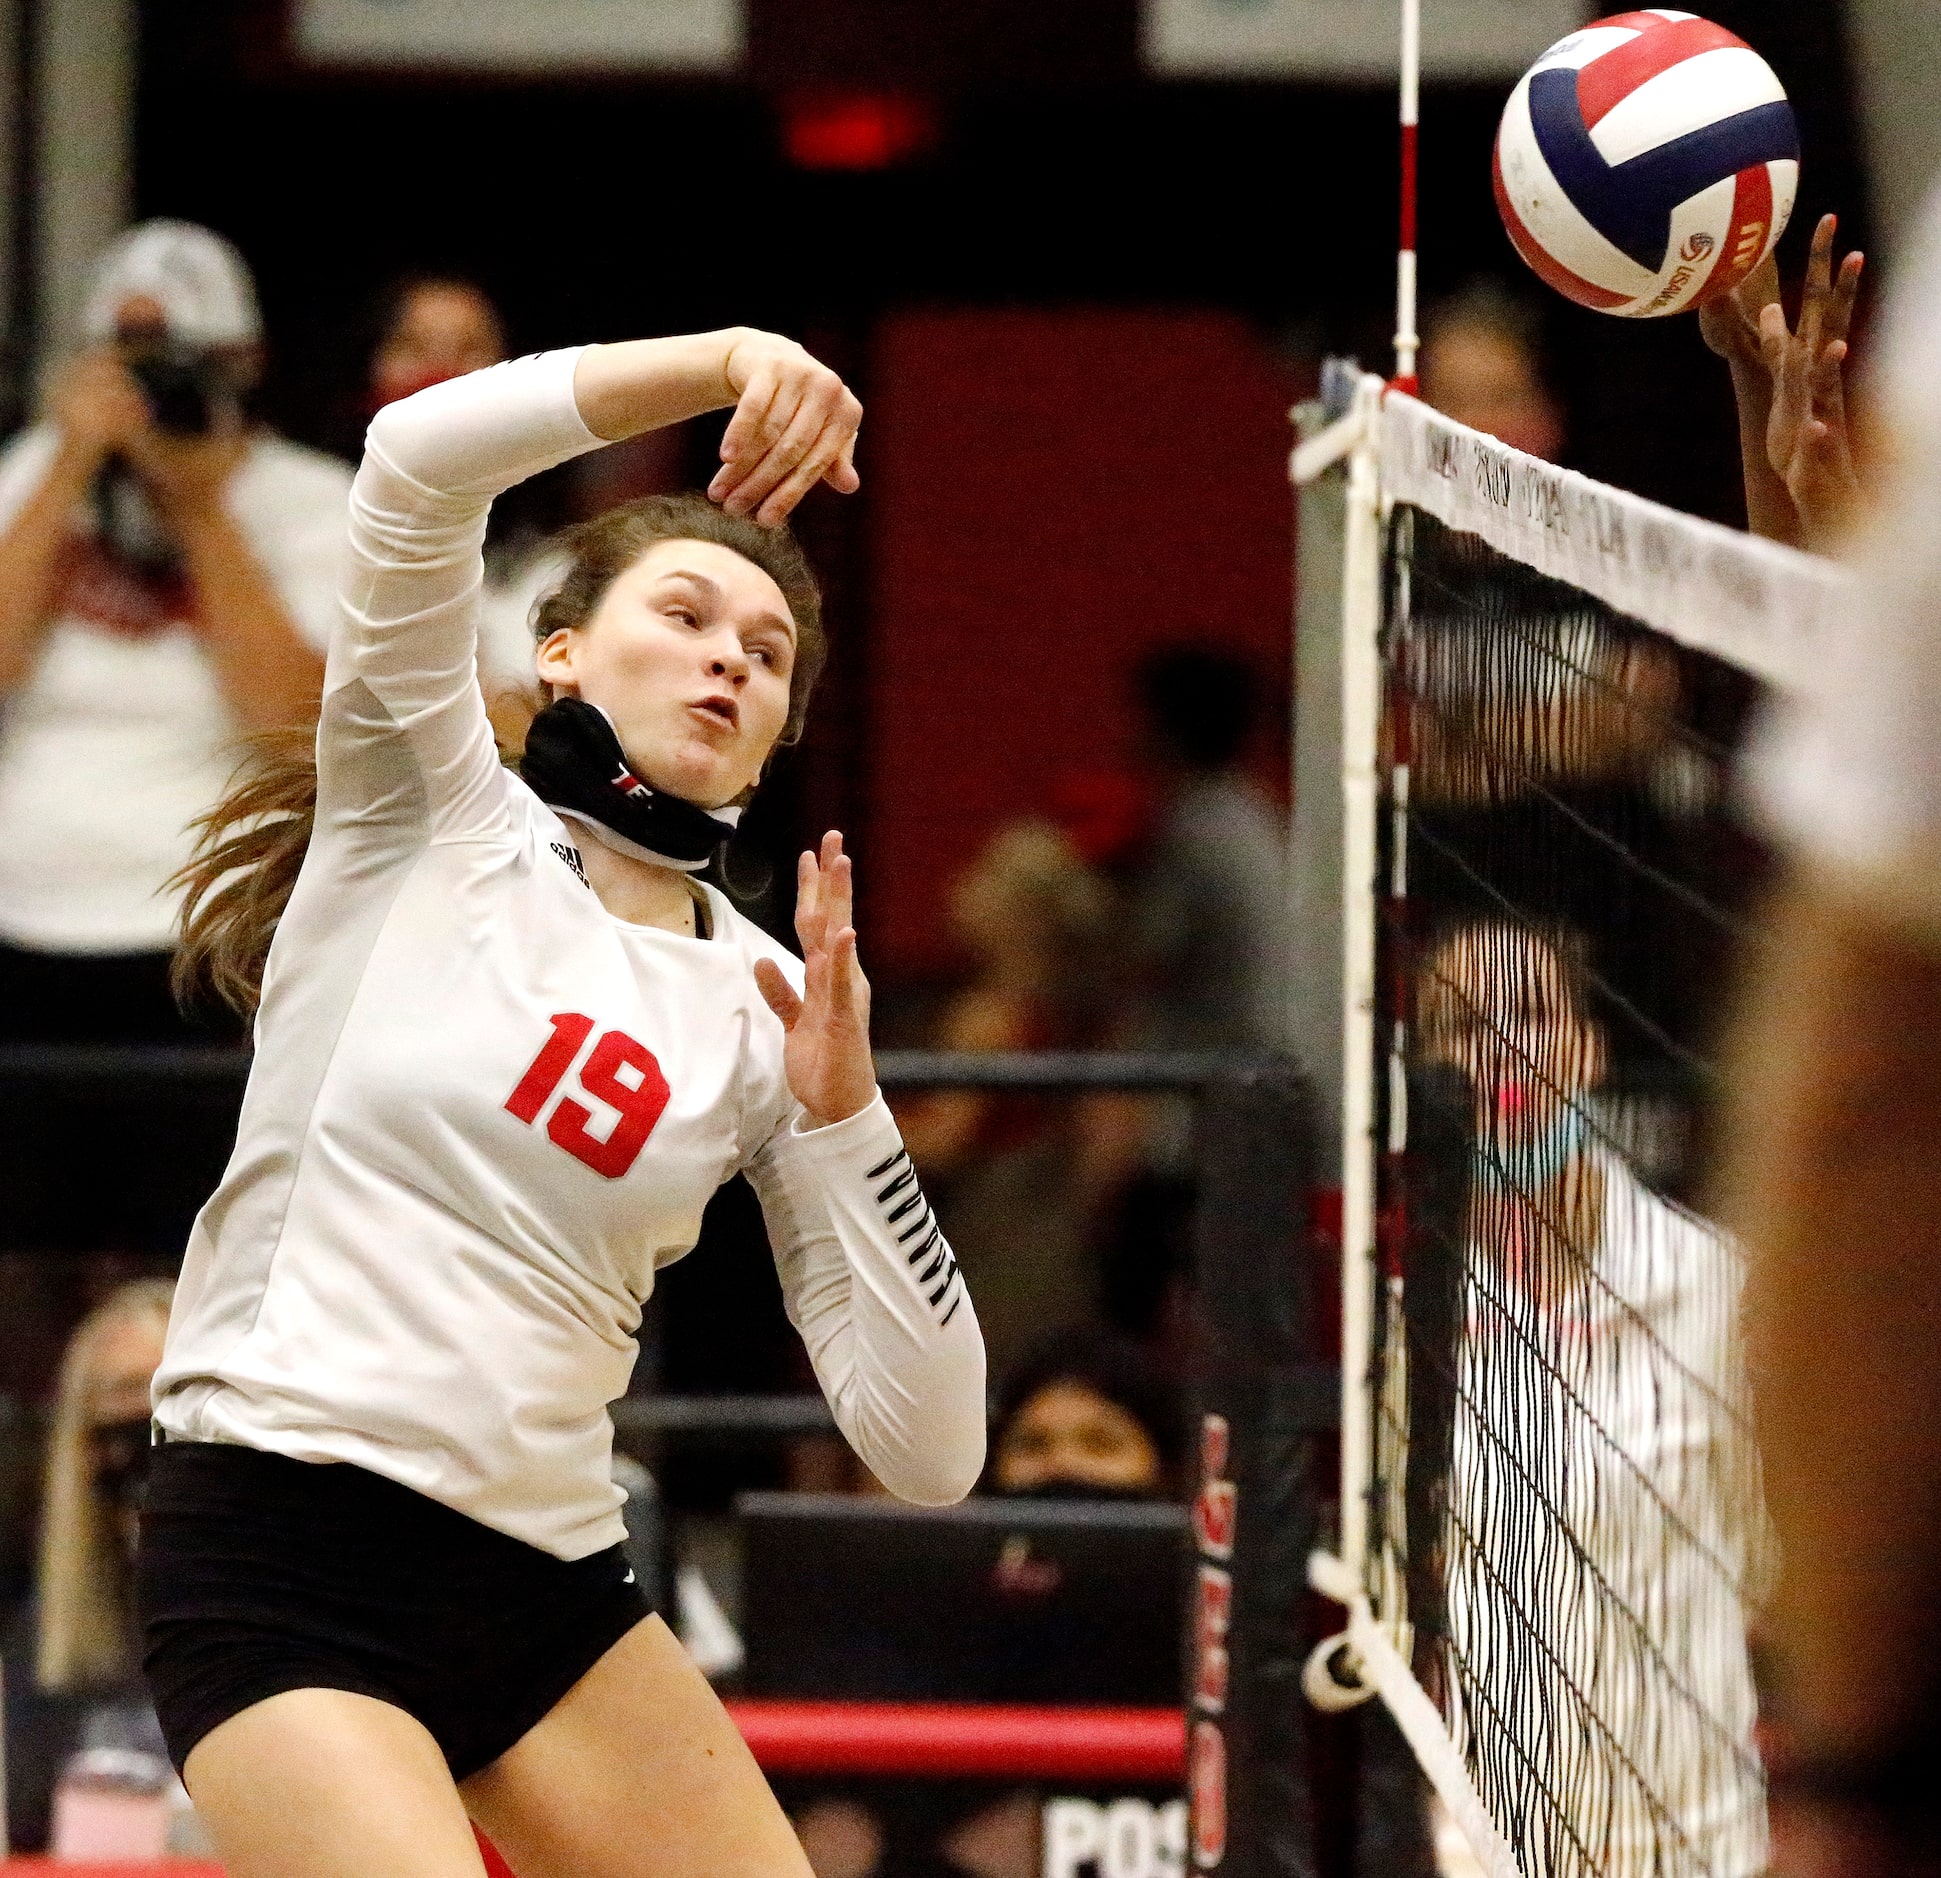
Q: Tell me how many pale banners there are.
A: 2